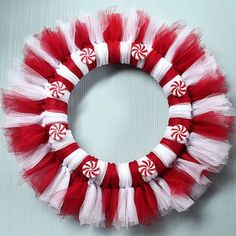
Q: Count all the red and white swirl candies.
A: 8